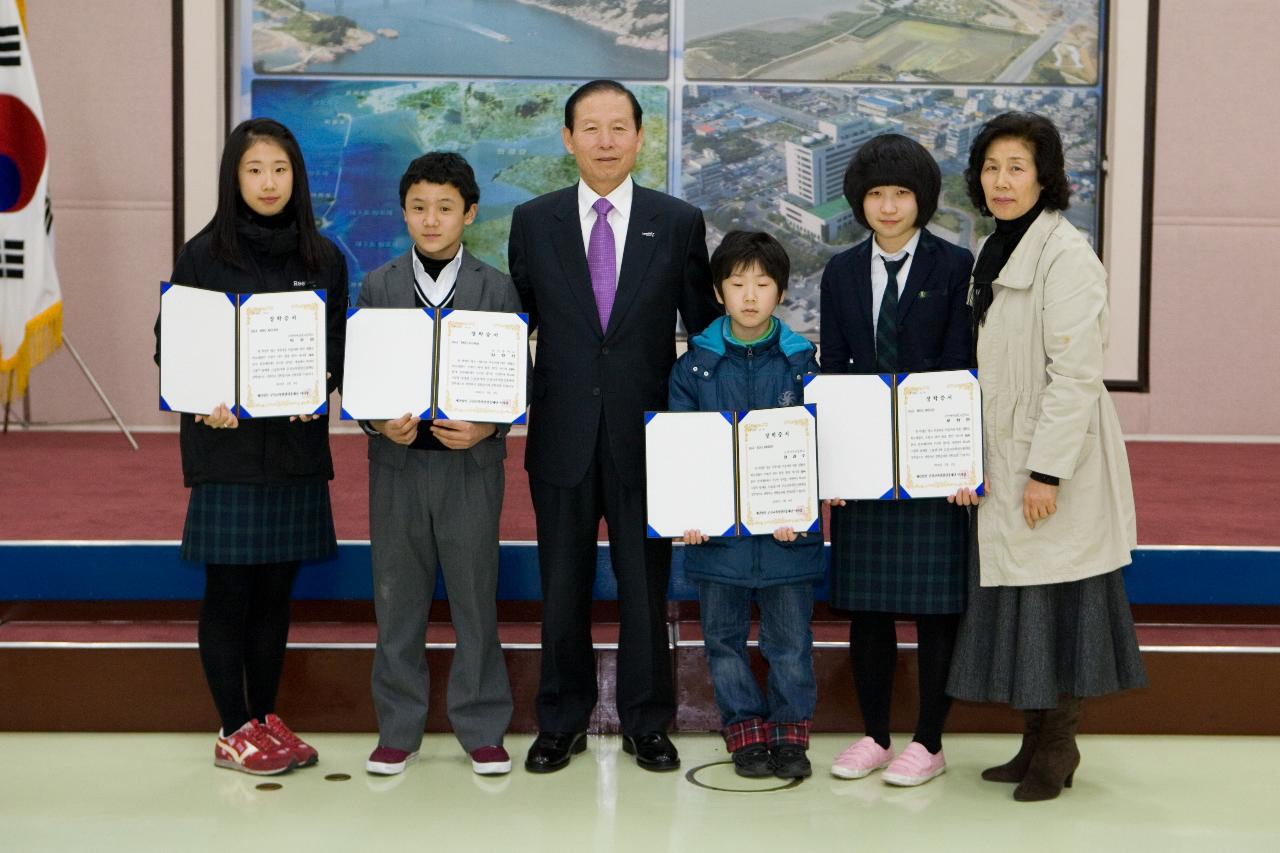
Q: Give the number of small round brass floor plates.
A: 2